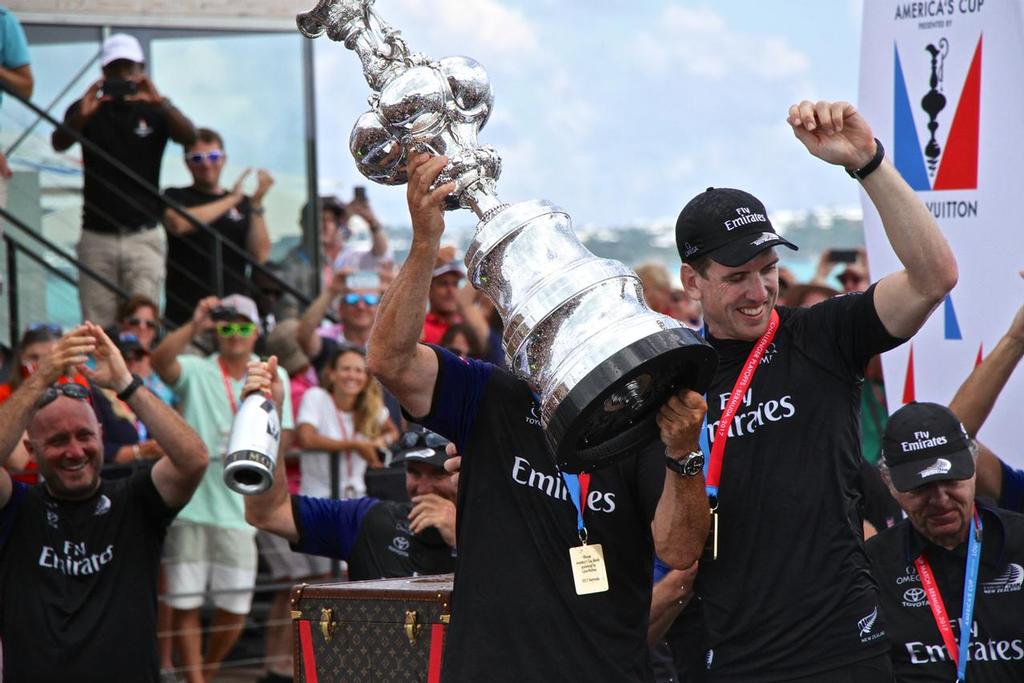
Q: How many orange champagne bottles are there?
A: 0